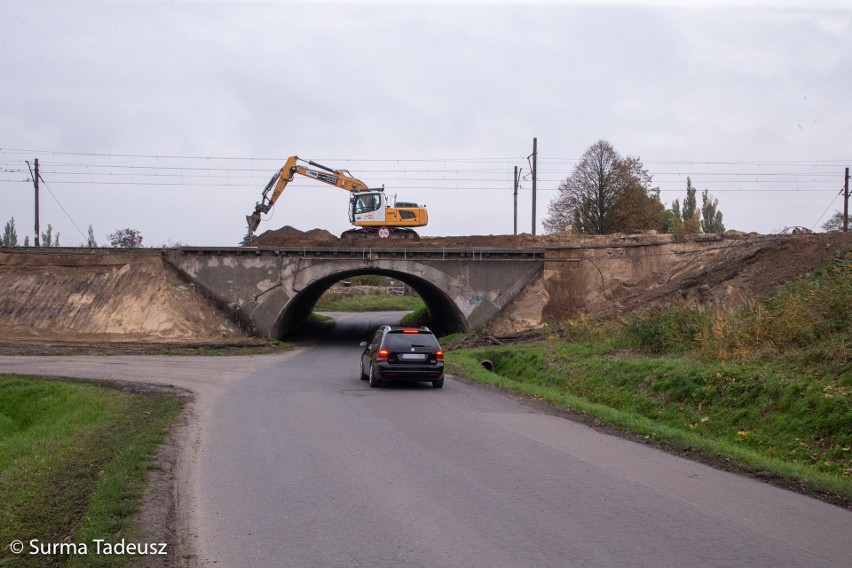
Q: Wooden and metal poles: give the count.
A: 4